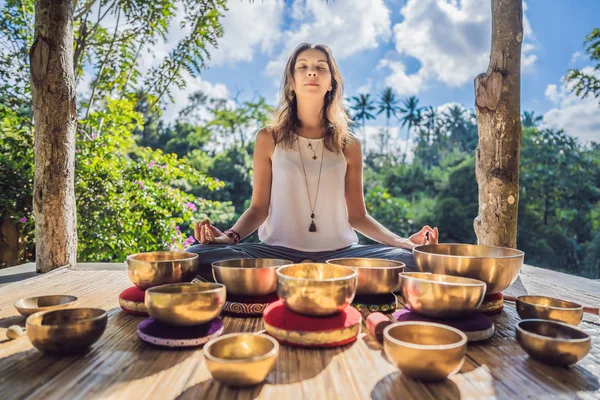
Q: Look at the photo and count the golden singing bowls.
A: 13